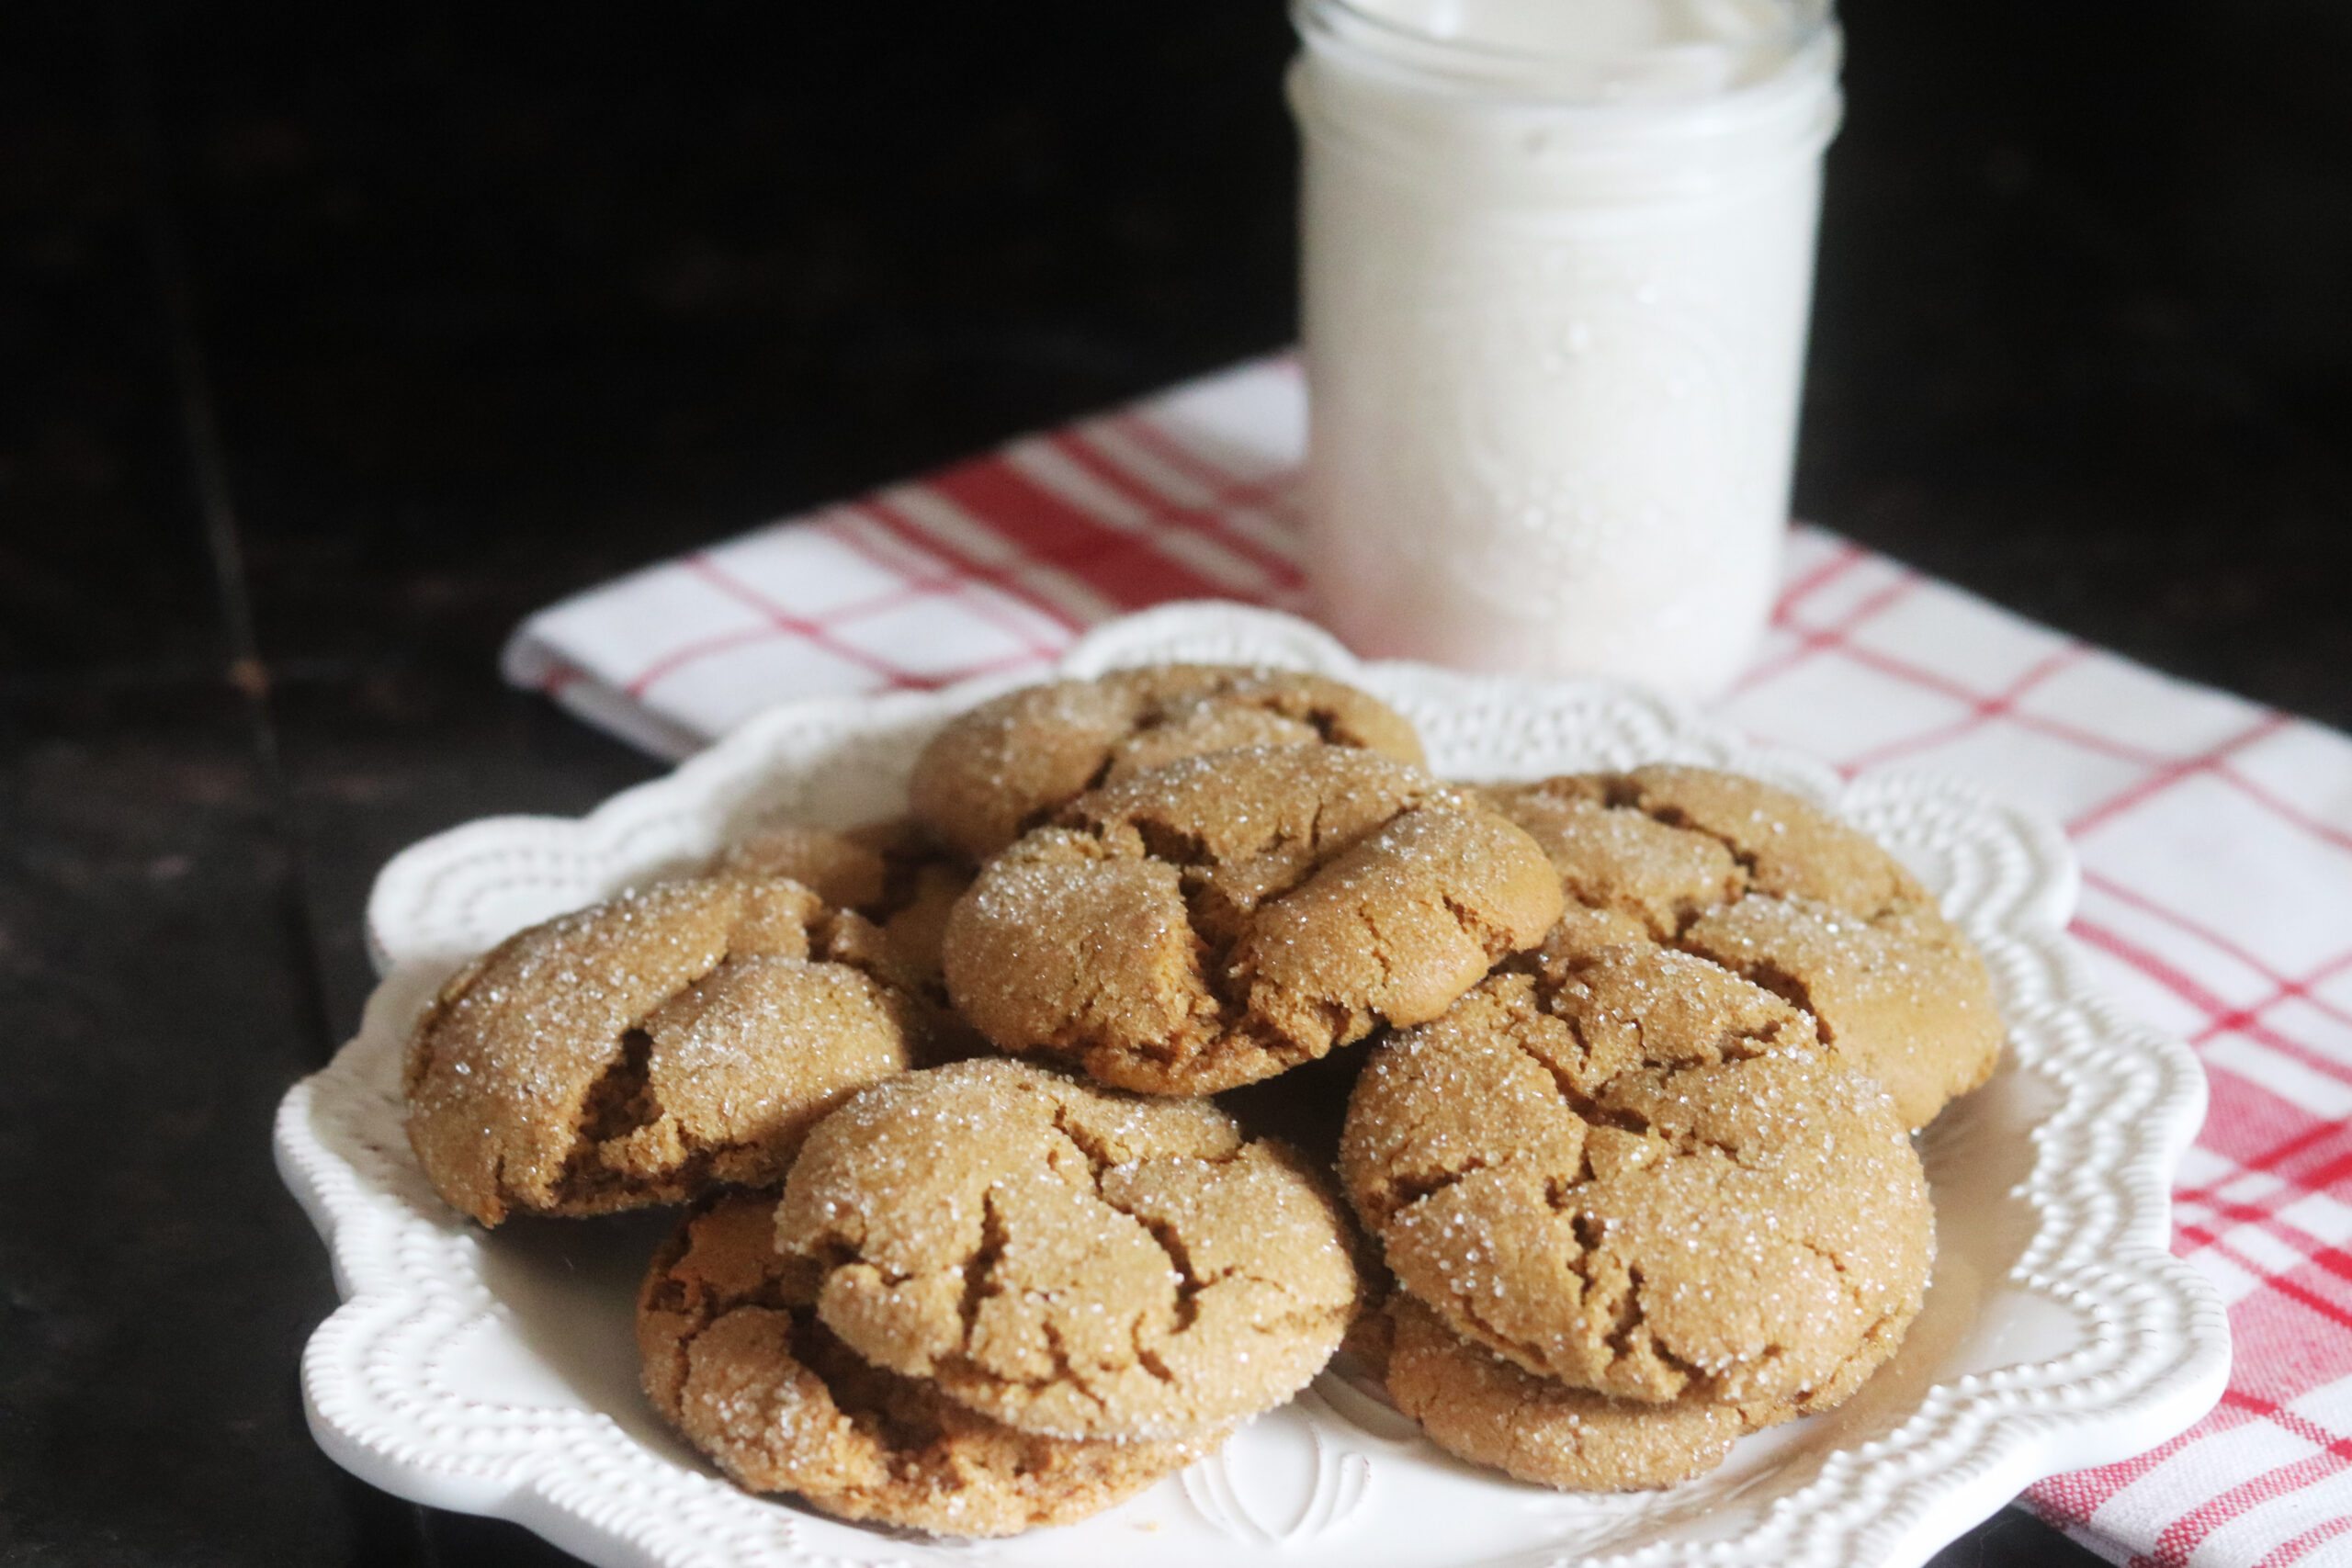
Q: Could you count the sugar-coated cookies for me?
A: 9